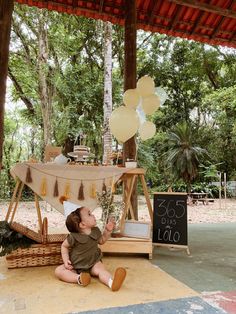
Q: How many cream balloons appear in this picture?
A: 5